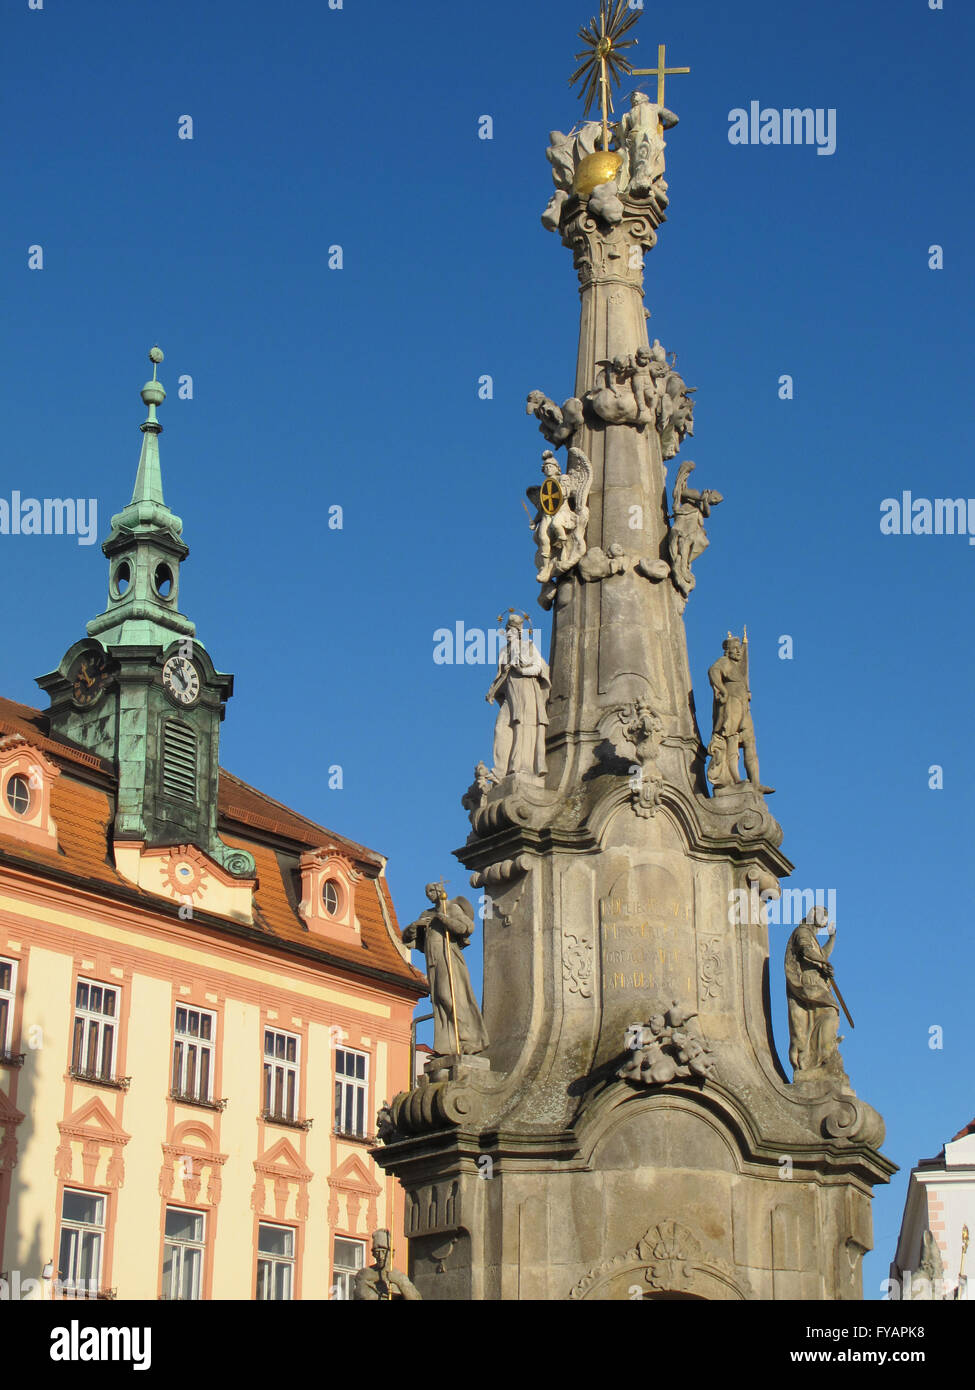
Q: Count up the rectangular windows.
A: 9